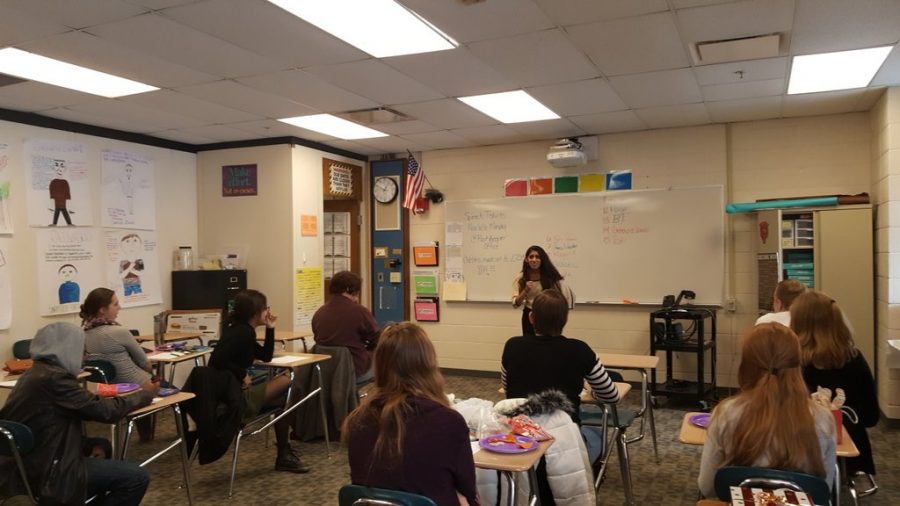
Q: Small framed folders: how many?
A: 3